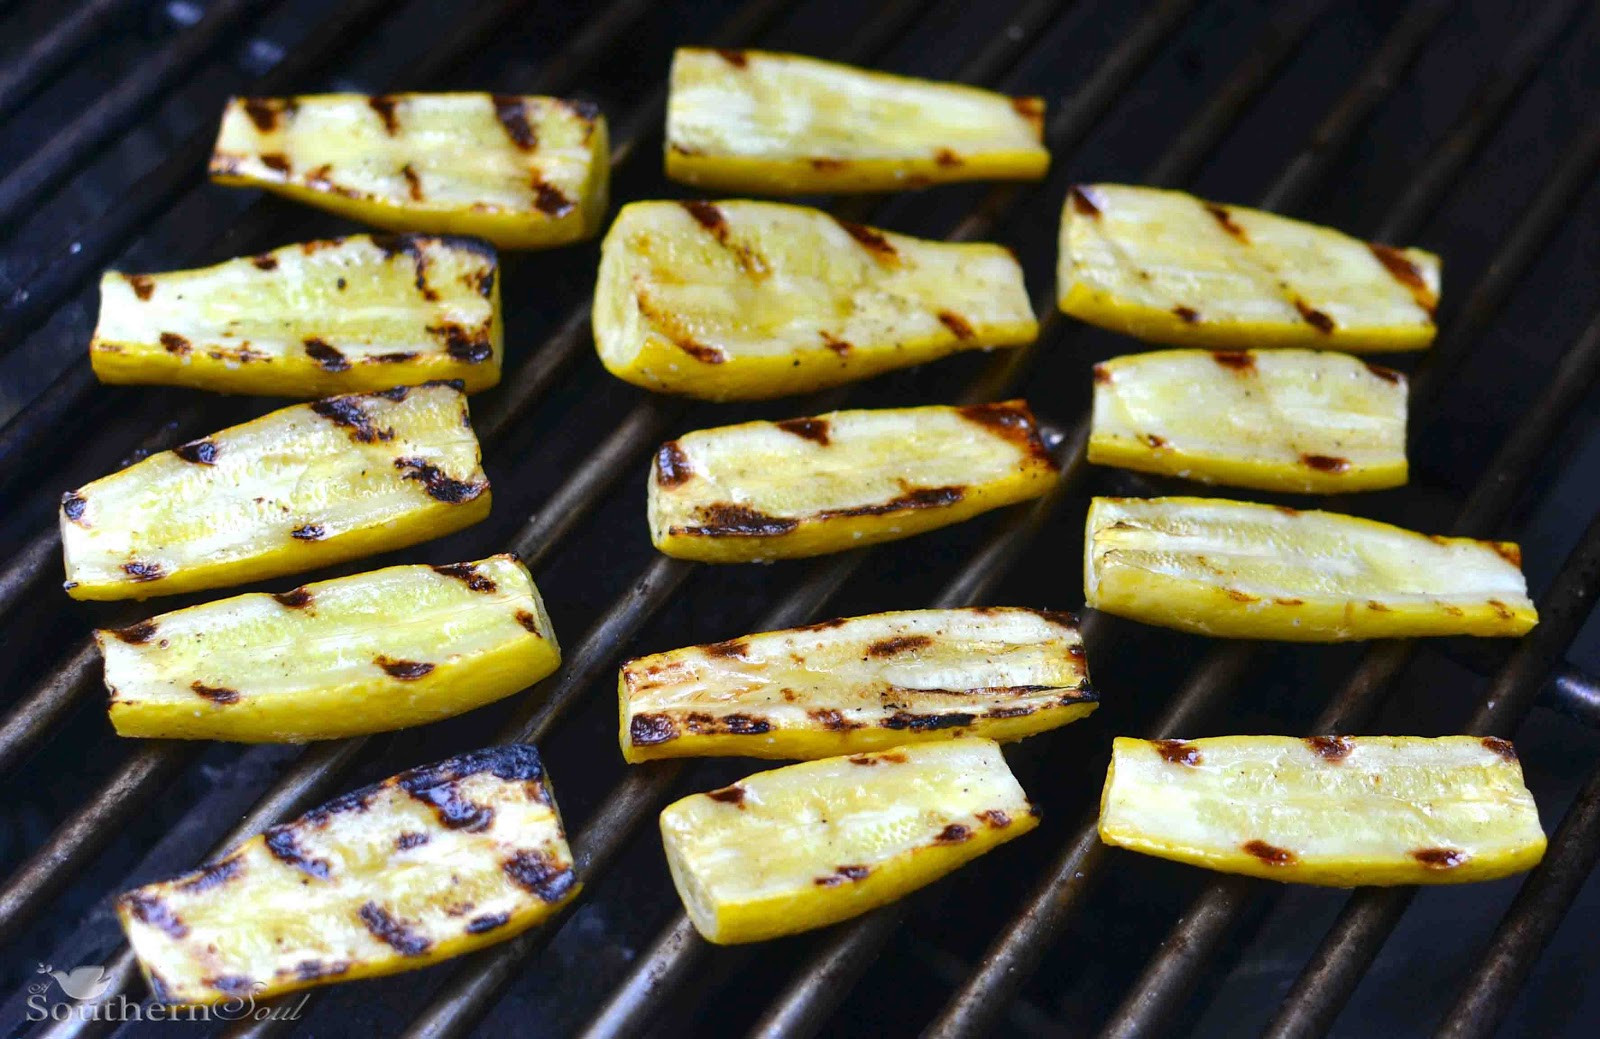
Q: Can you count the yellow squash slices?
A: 14